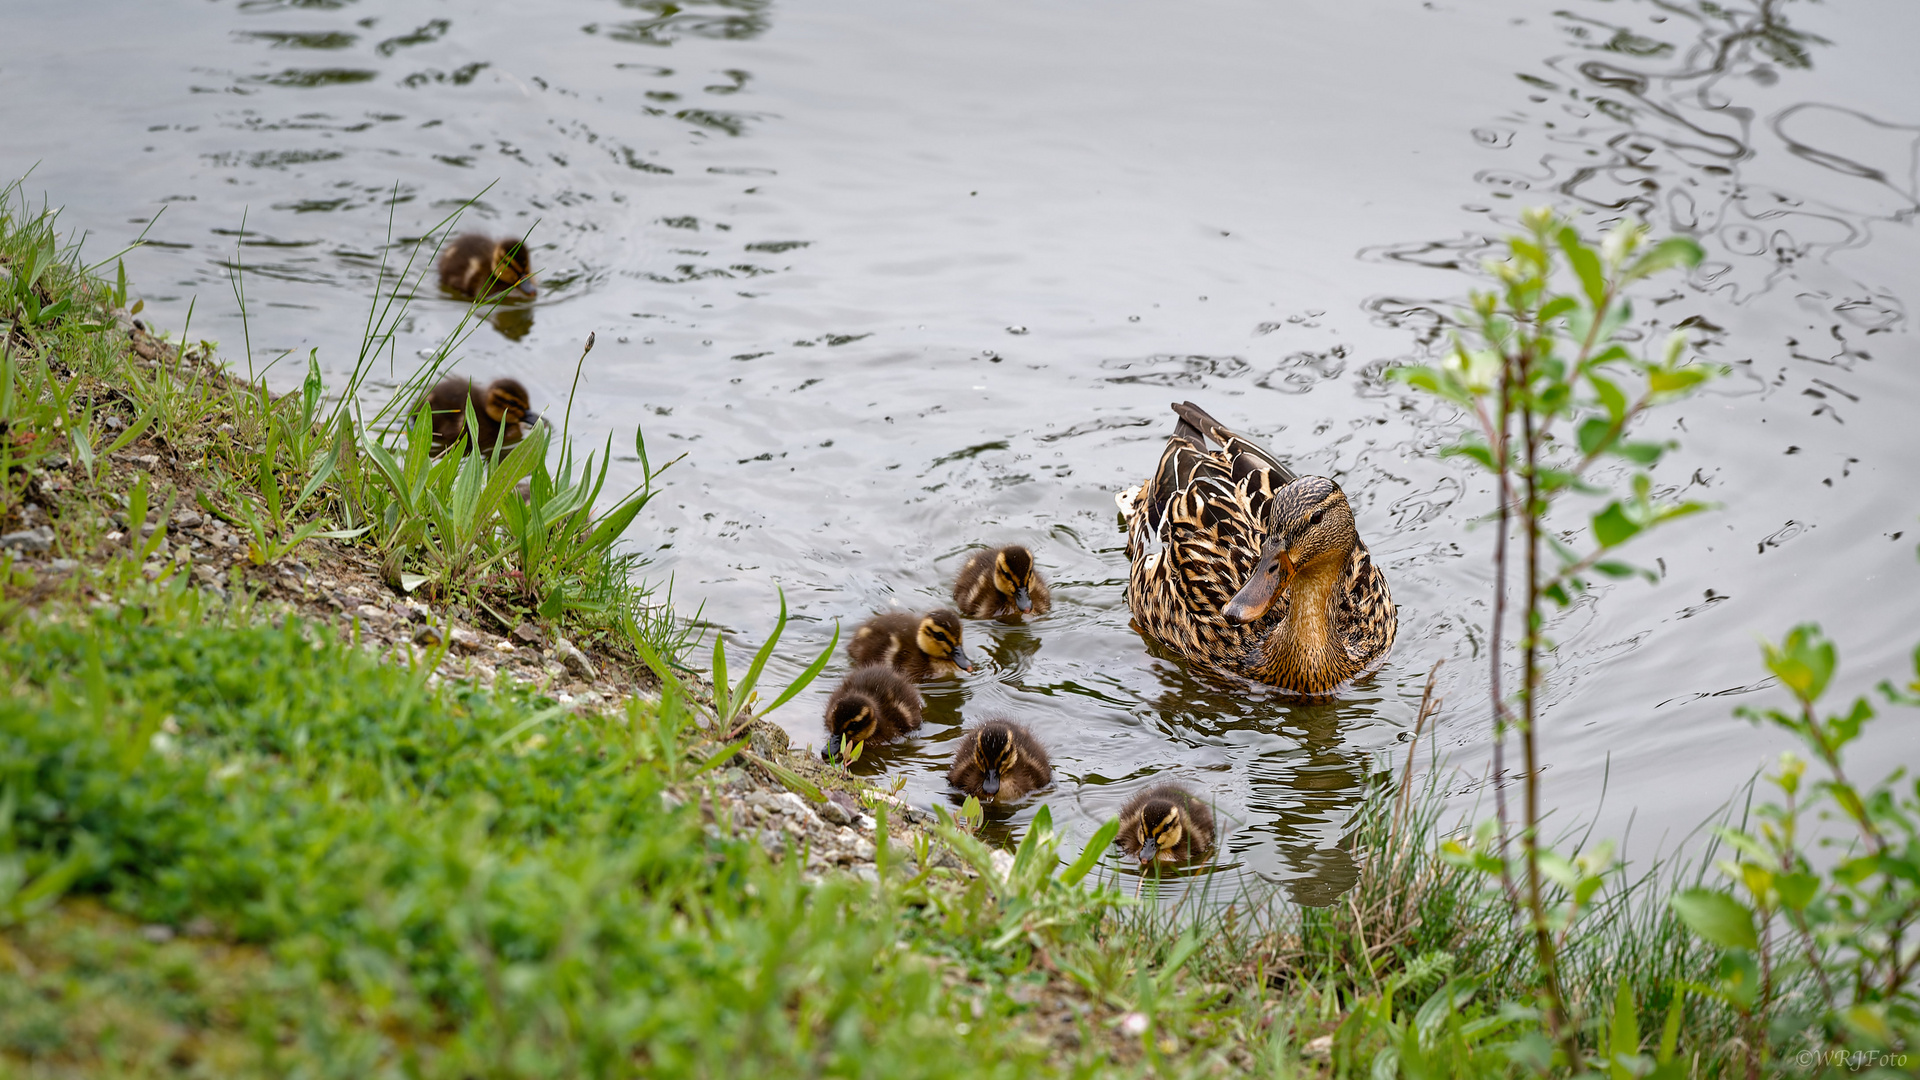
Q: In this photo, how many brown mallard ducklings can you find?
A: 7